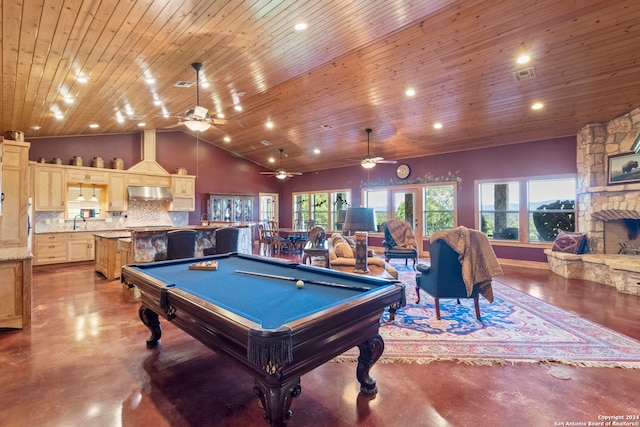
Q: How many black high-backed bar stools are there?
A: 2